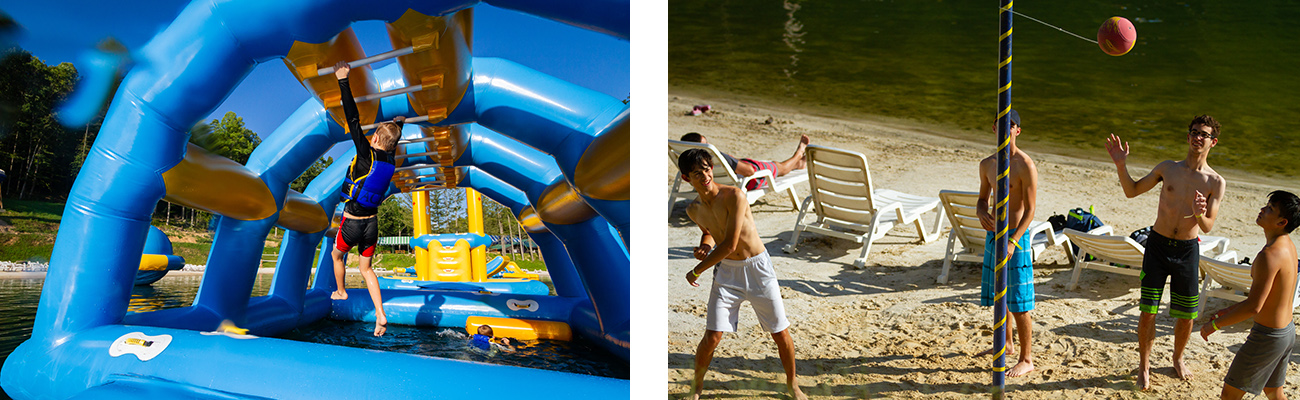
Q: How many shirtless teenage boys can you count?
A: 4